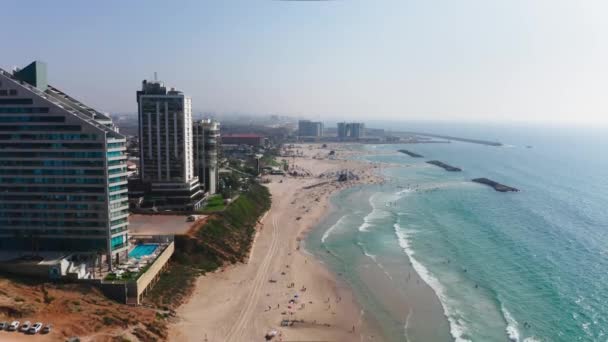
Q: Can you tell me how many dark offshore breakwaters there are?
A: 3